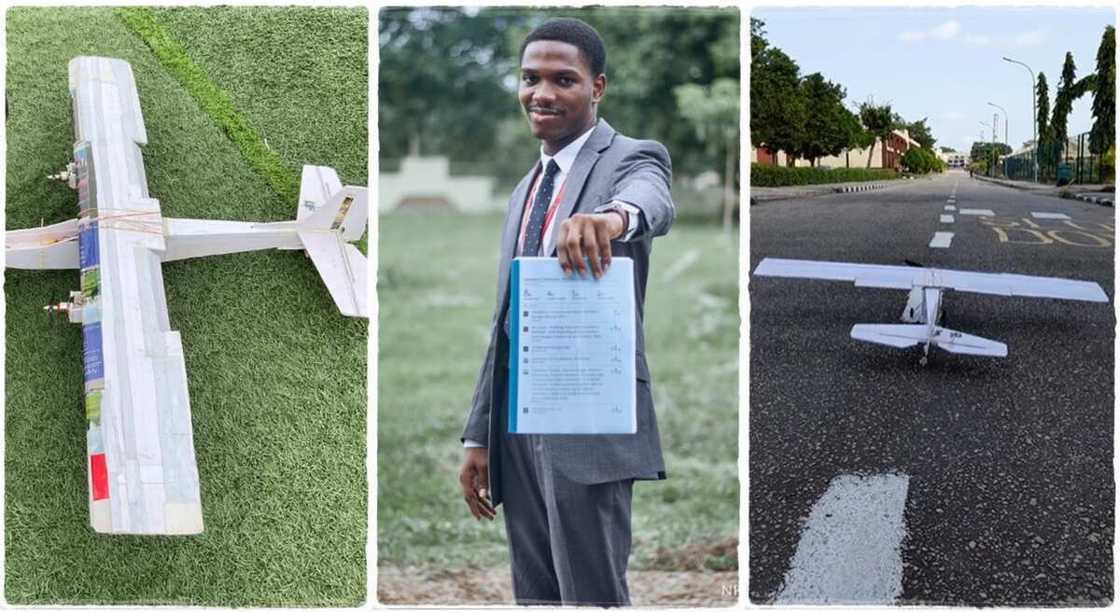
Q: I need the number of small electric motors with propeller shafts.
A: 2